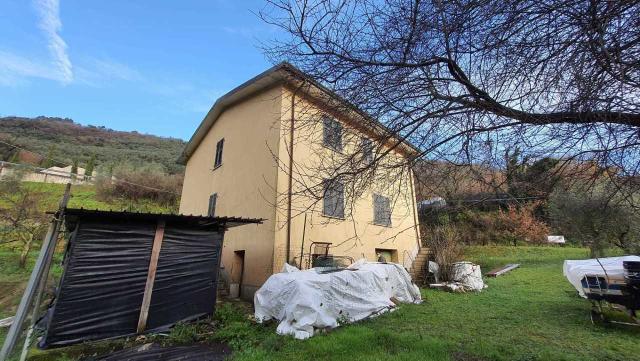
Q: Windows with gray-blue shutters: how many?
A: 6